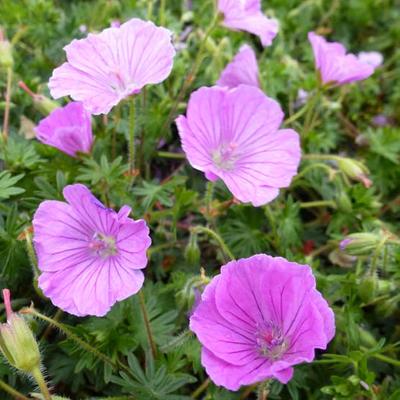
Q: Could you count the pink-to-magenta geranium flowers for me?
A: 8